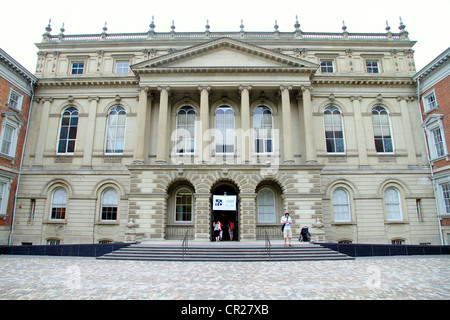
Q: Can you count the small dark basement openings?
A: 6